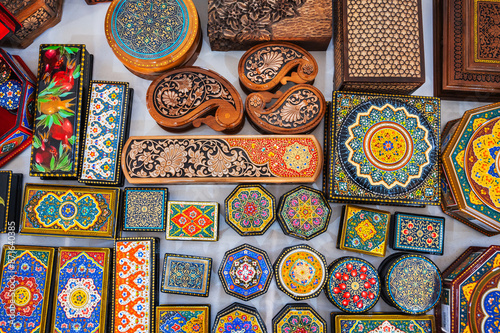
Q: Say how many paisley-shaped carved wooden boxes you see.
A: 3